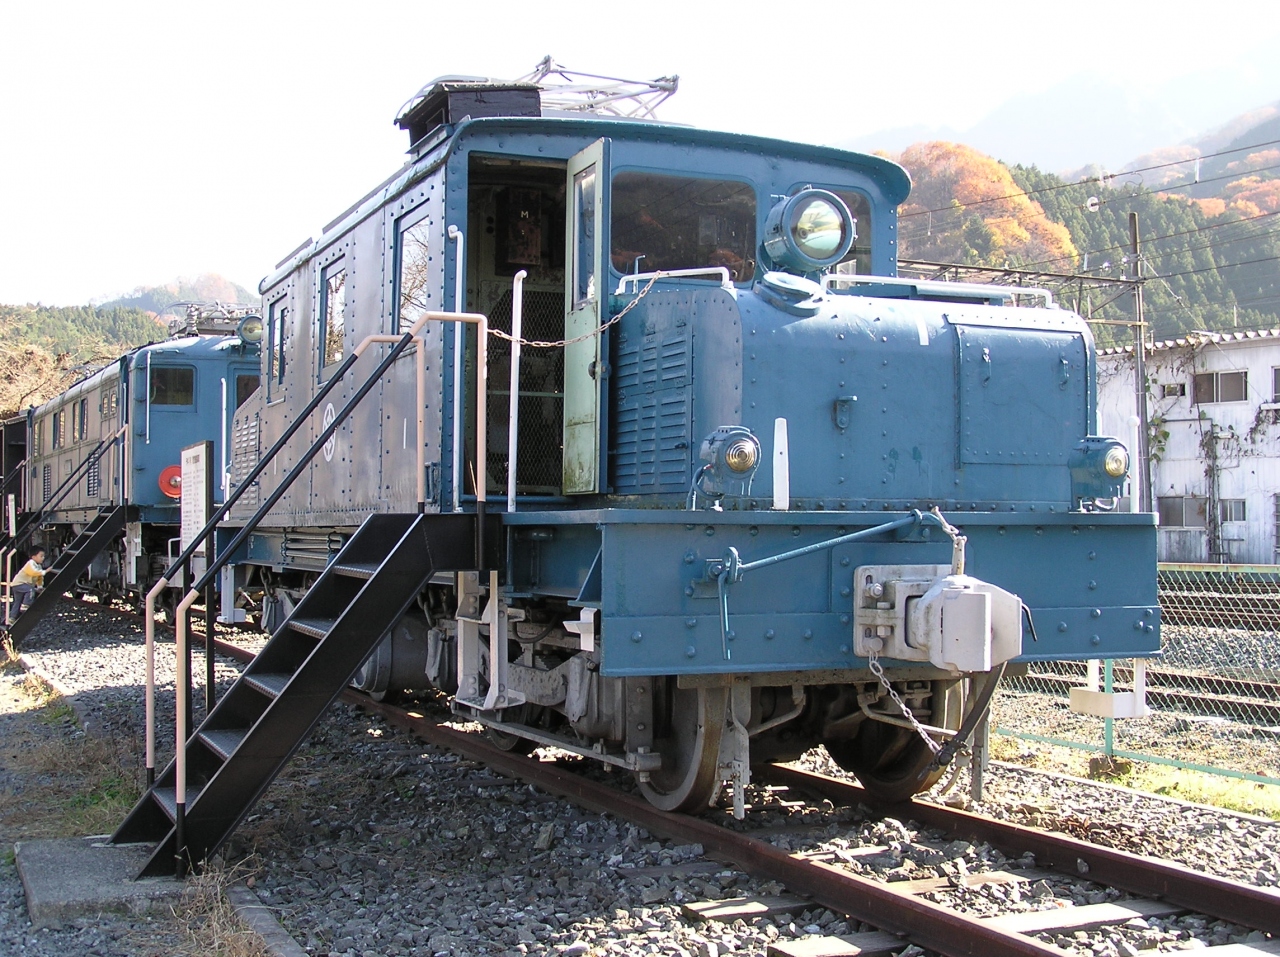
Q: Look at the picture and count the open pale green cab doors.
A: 1